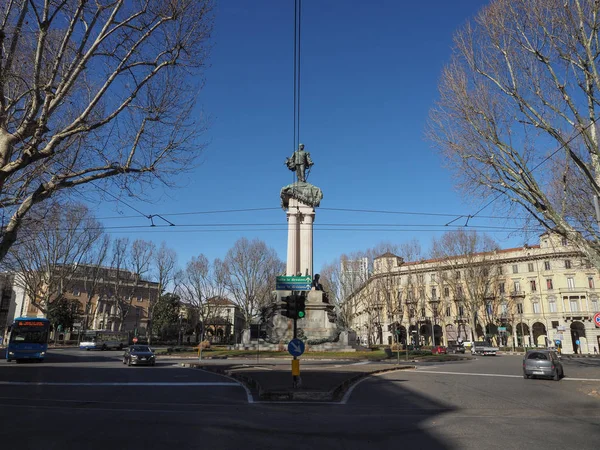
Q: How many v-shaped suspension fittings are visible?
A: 2